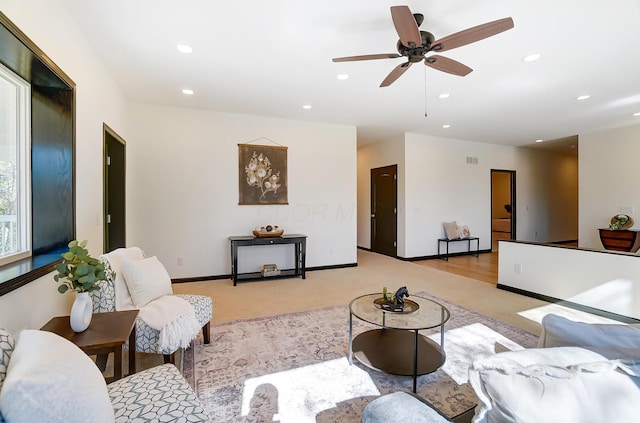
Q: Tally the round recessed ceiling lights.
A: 10